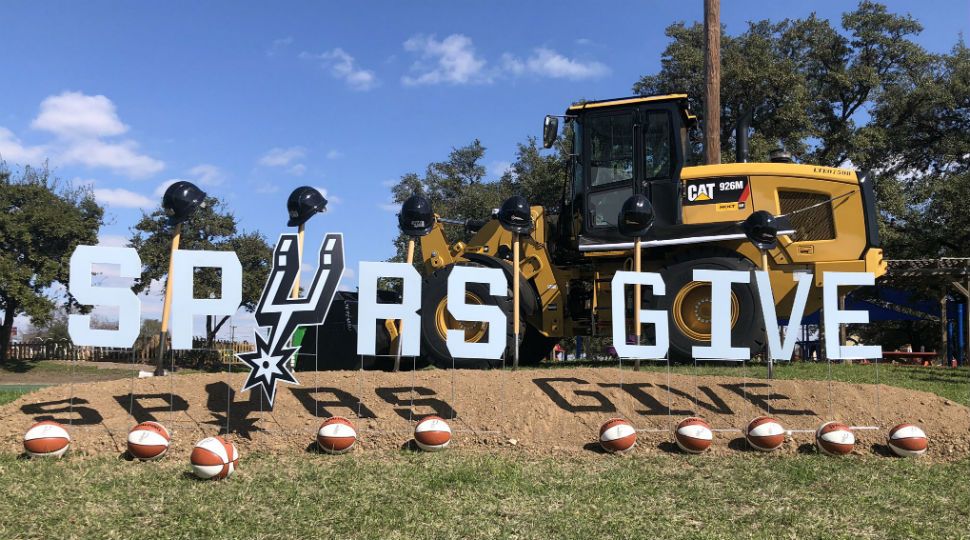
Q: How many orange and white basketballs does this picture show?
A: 10